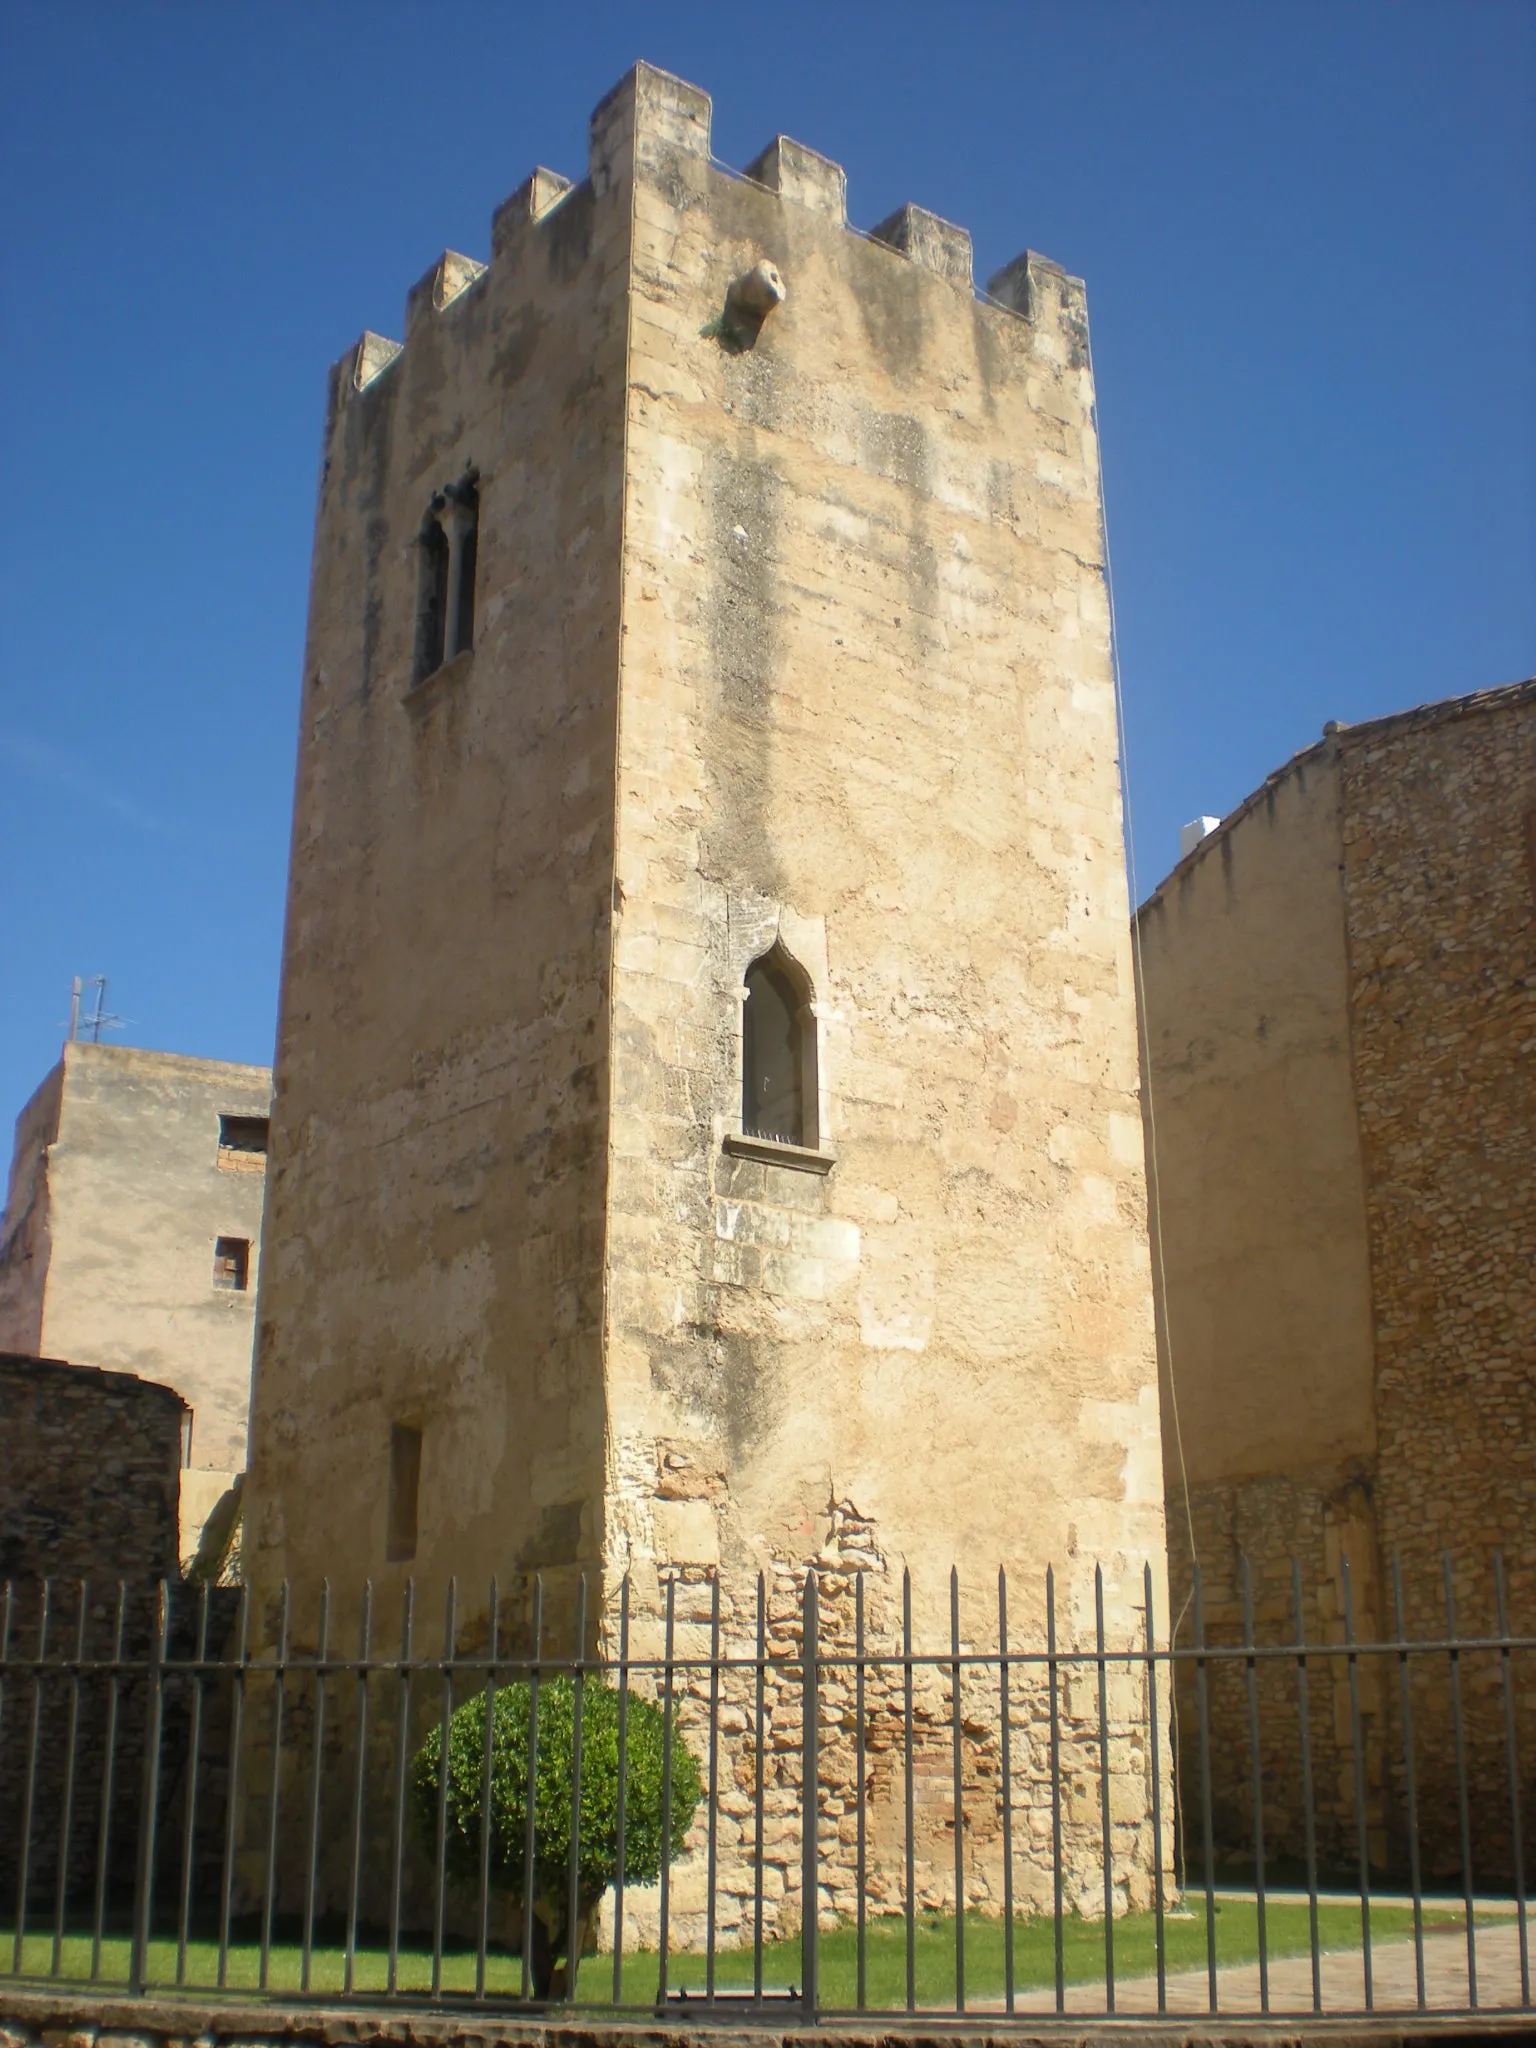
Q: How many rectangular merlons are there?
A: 7